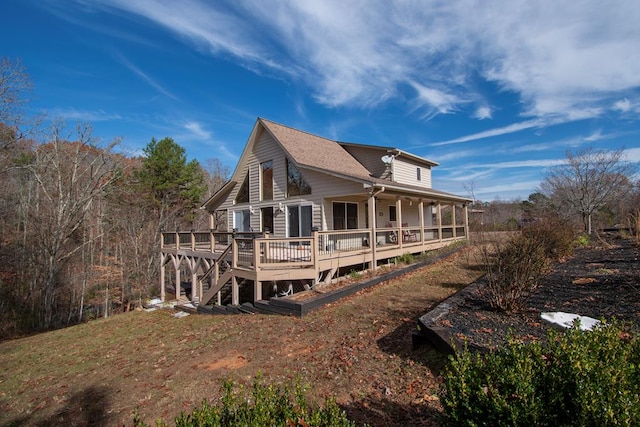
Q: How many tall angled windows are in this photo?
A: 2